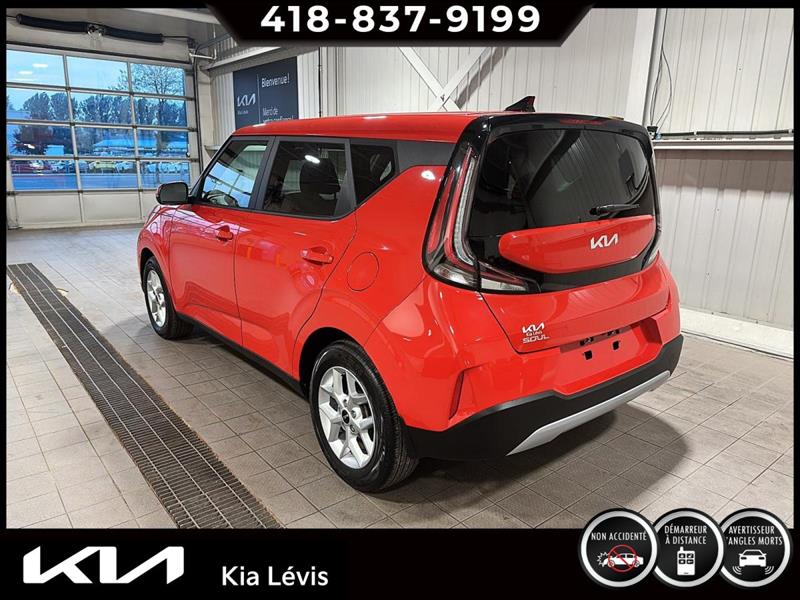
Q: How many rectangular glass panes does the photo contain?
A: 12